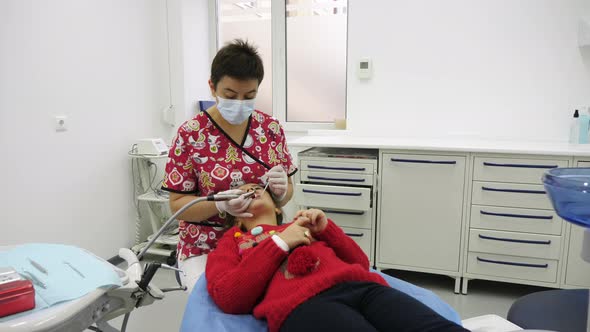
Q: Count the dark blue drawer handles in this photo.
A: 11